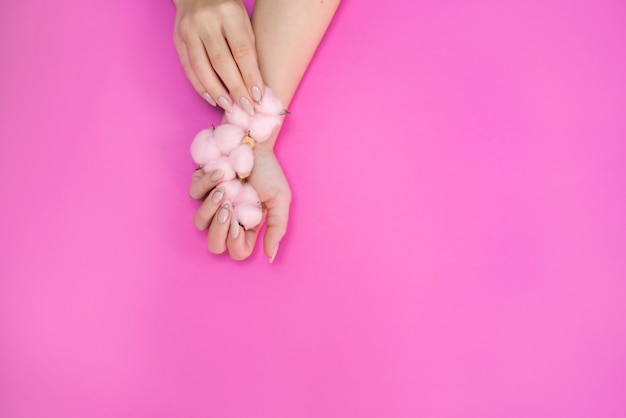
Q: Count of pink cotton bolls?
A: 3